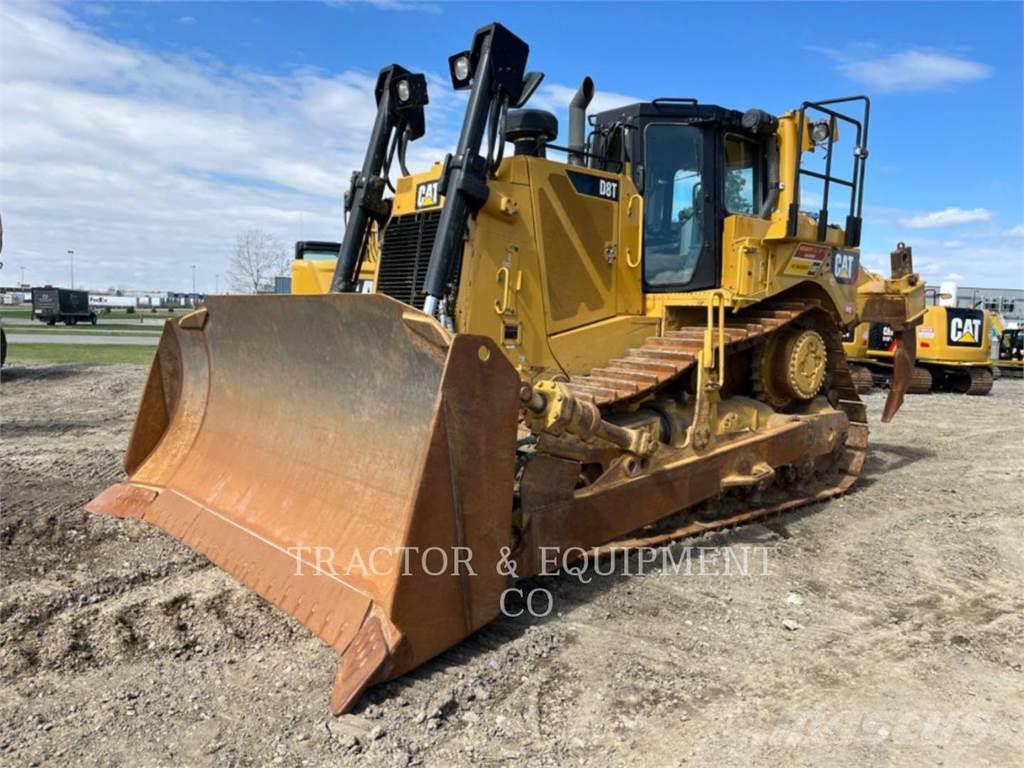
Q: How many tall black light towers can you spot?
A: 2